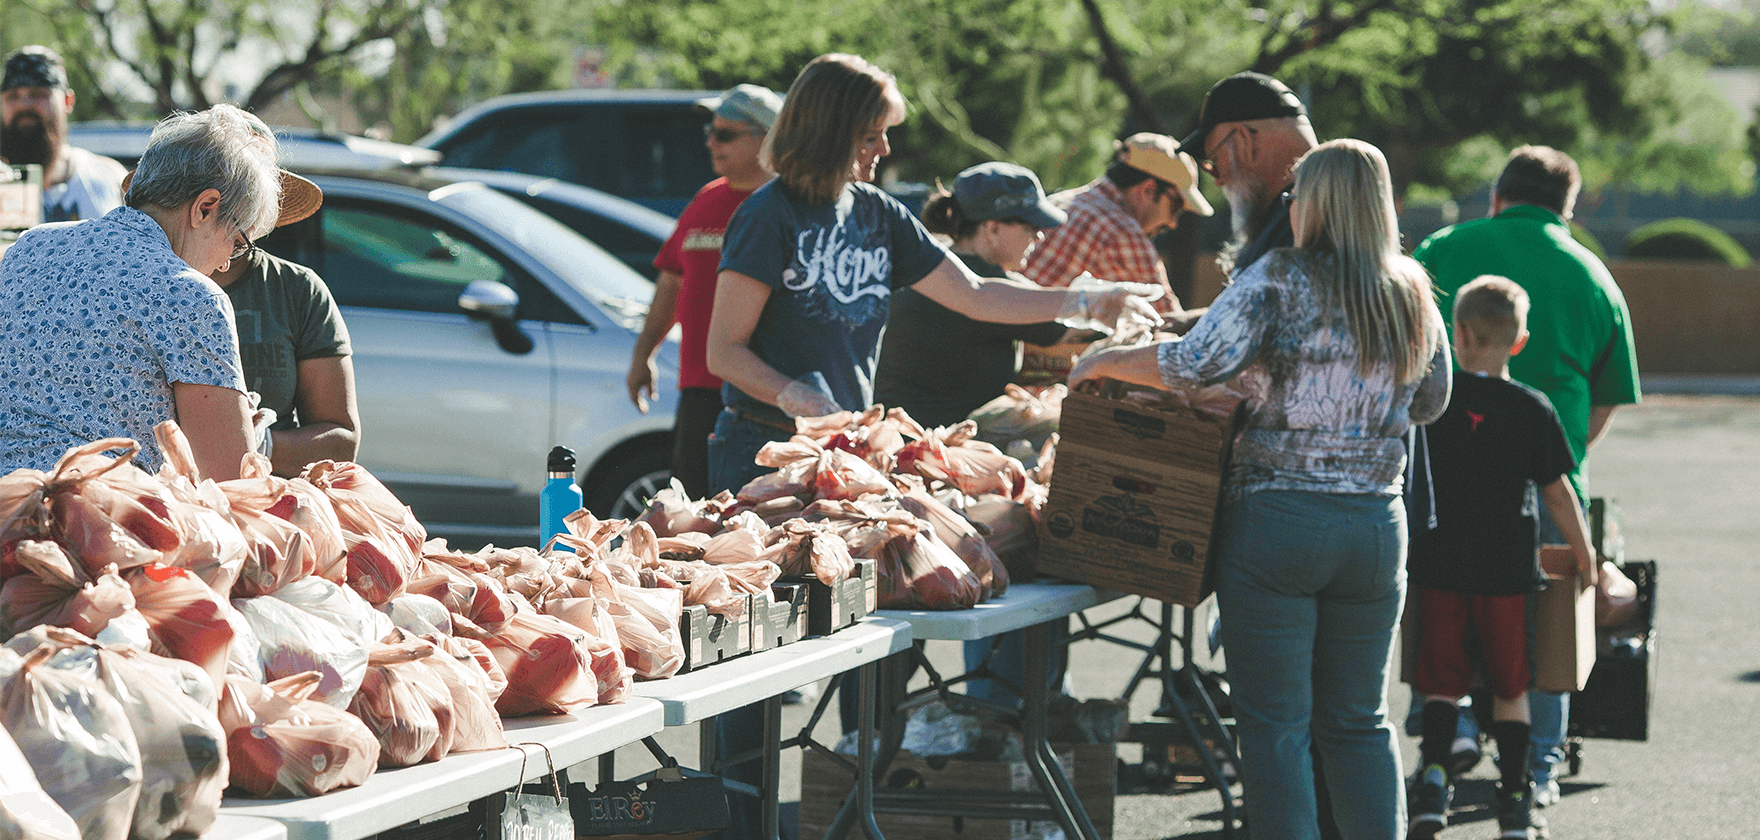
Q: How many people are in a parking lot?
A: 11